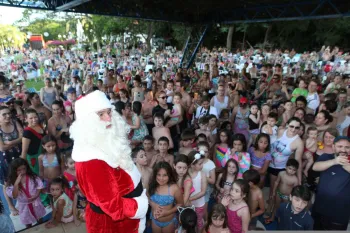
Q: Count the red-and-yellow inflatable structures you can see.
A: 1